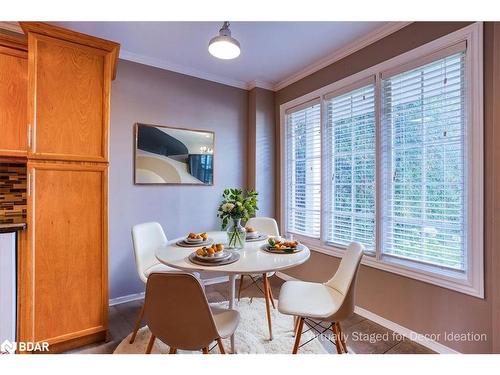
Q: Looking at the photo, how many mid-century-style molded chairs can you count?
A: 4